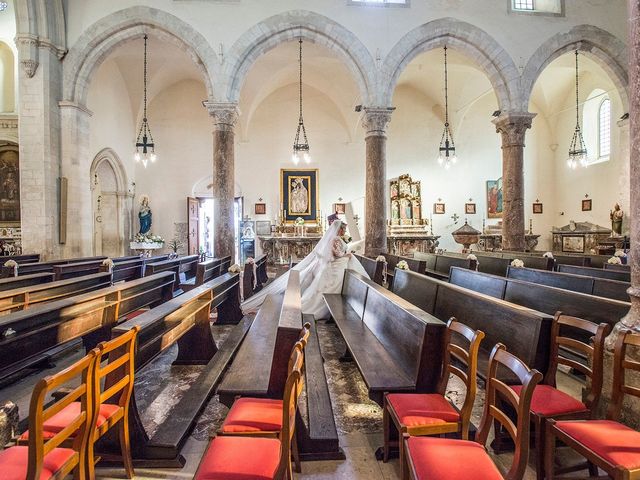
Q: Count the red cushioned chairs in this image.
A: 8